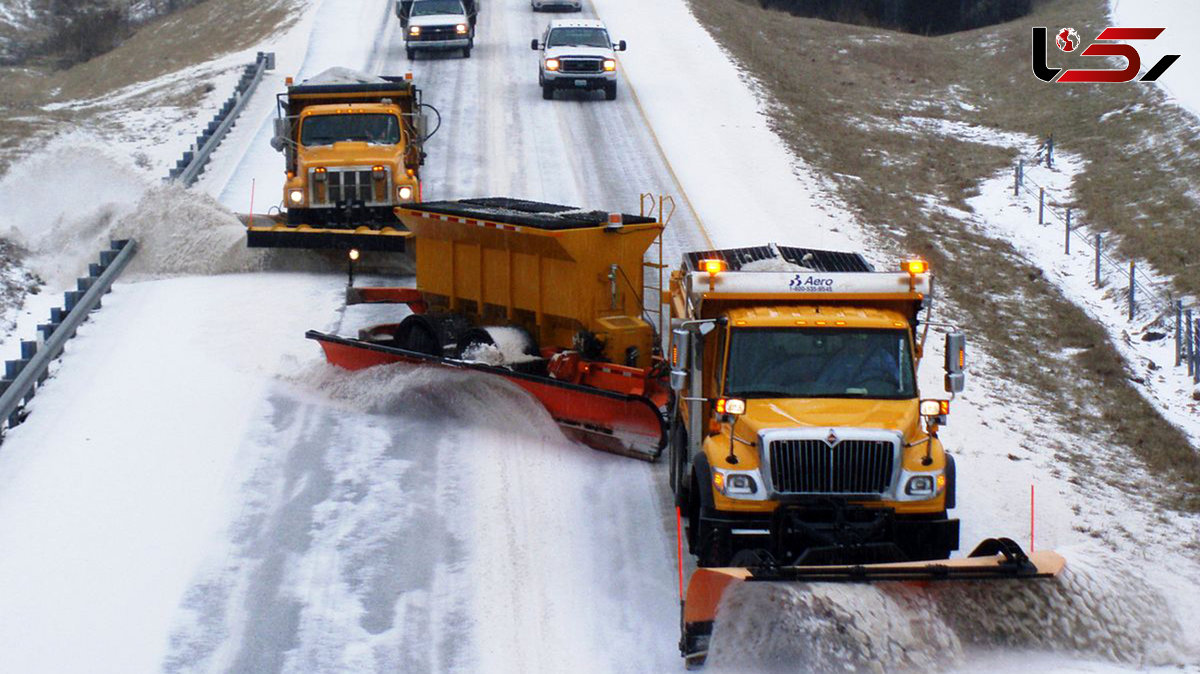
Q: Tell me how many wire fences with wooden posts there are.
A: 1